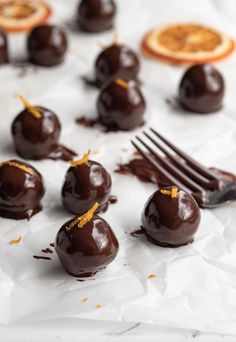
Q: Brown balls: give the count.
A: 11